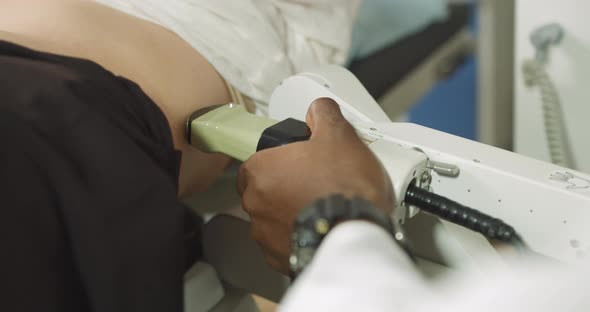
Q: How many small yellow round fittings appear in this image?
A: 1